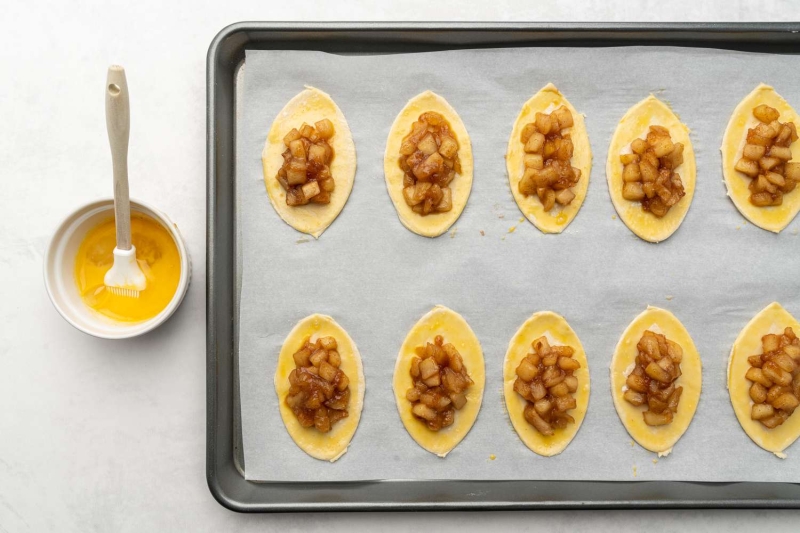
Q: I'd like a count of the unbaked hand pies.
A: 10